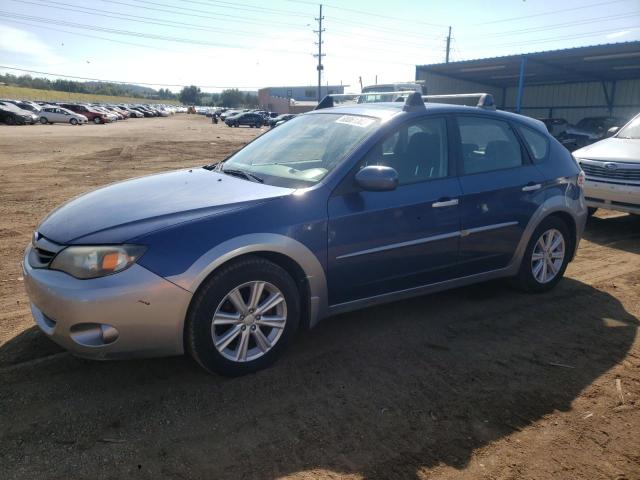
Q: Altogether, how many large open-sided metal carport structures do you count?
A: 1